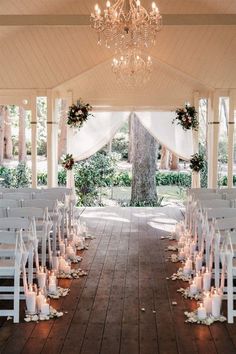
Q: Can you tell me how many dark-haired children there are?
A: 0